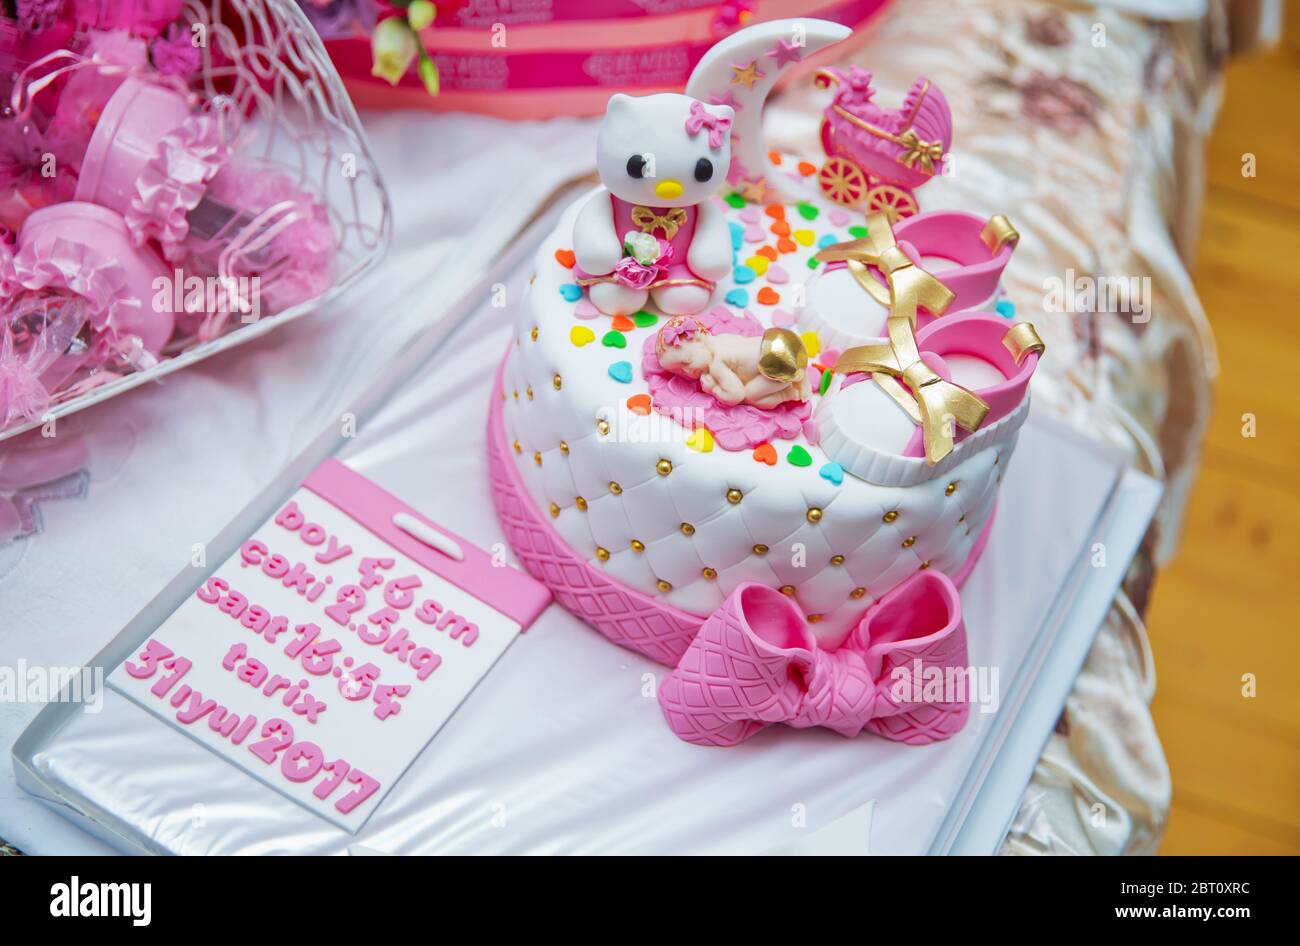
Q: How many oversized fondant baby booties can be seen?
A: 2